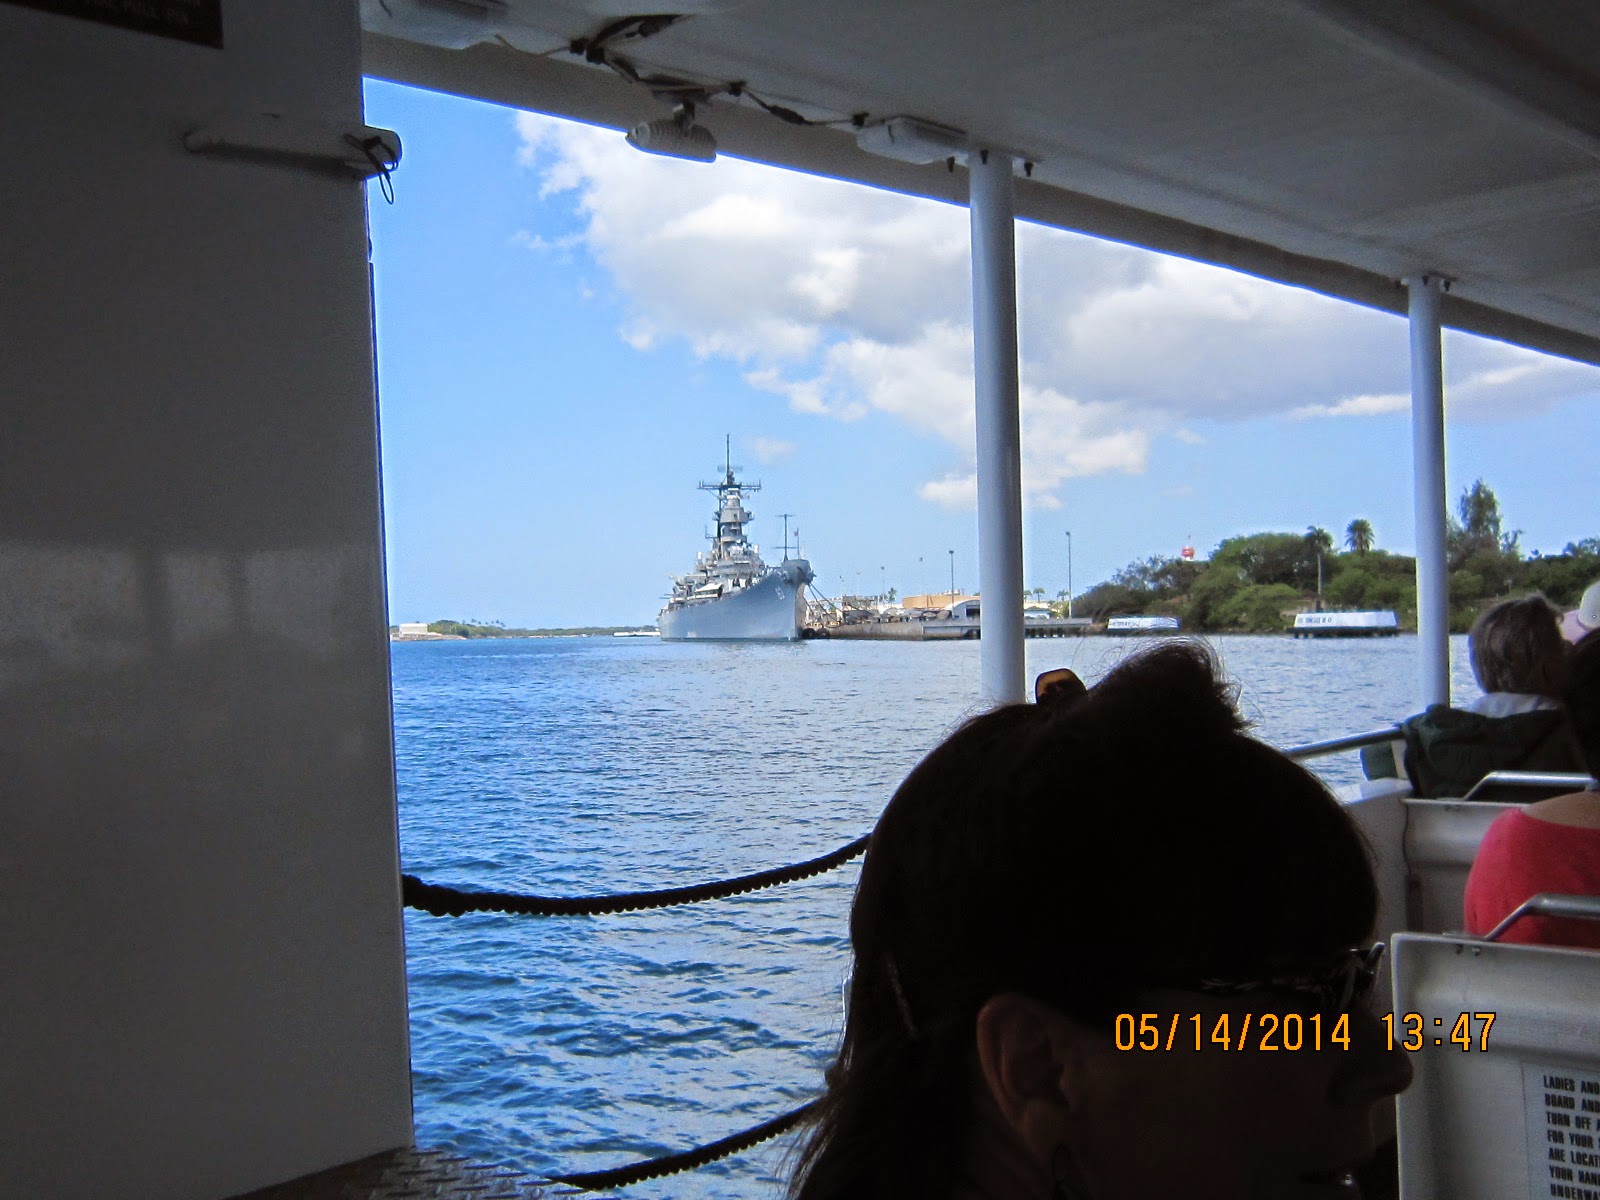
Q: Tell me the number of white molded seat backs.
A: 2